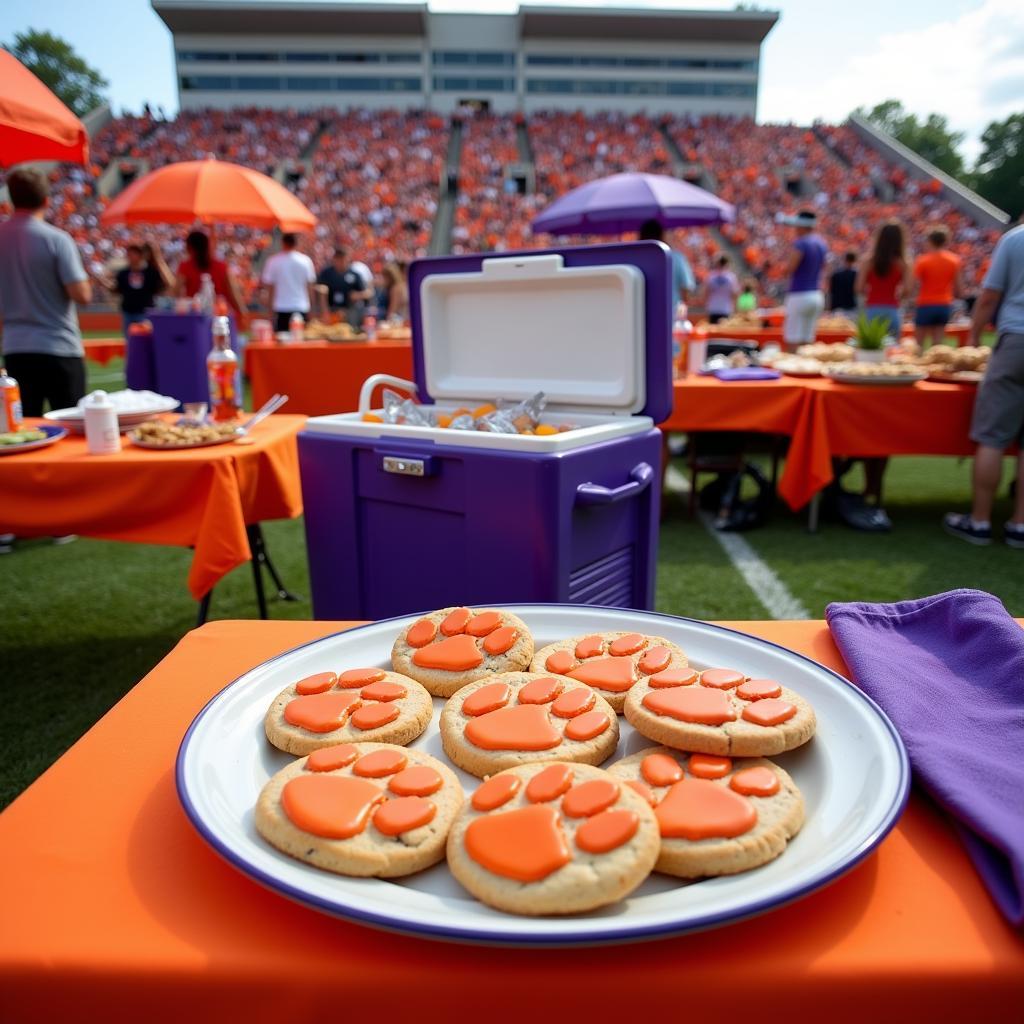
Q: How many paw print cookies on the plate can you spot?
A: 8